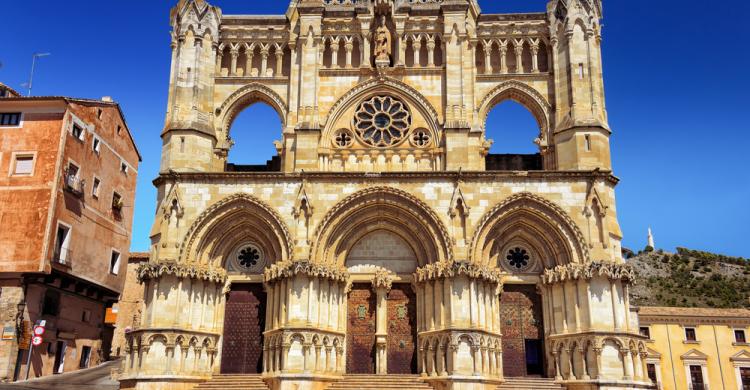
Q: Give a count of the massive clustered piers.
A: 4